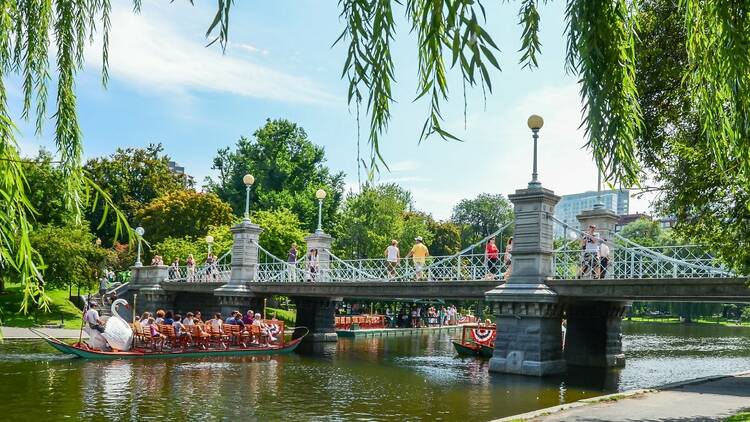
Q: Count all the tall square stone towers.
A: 4